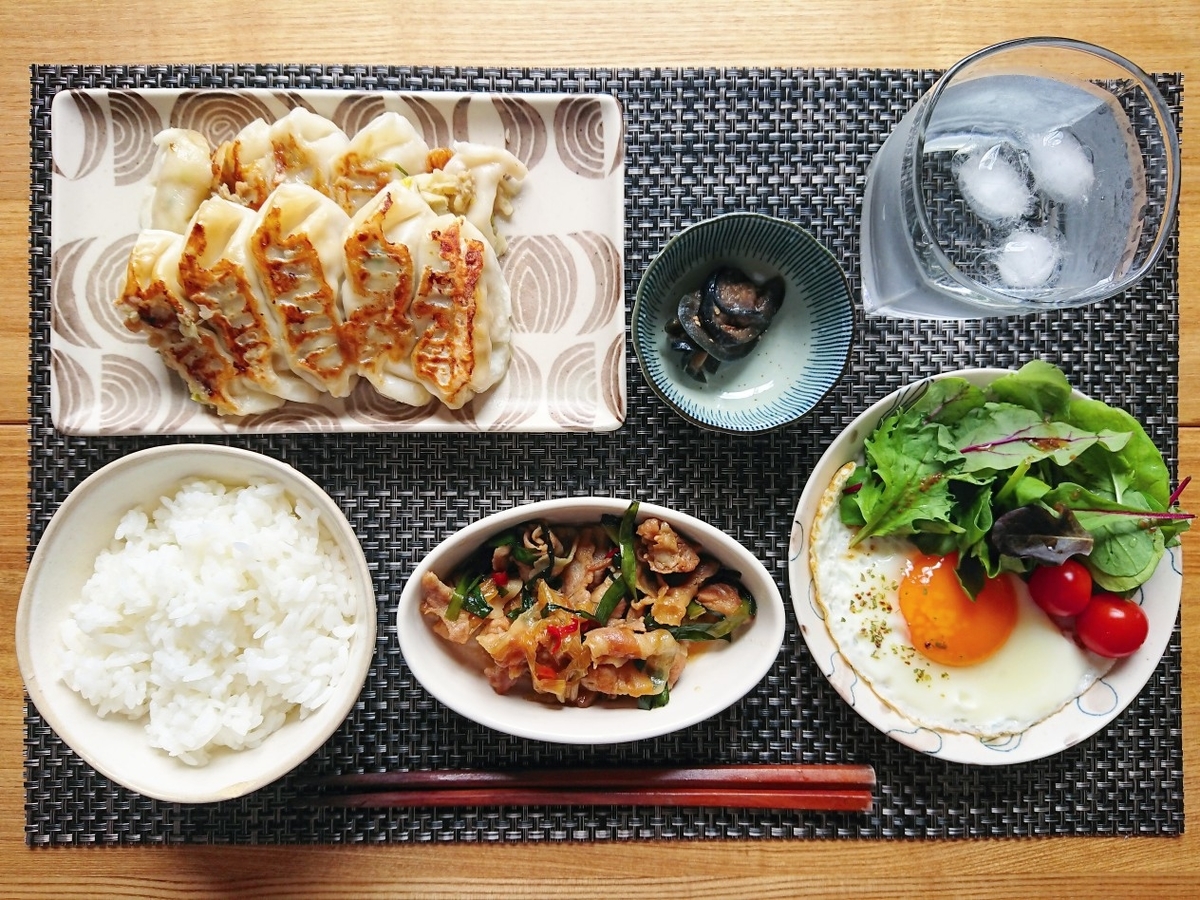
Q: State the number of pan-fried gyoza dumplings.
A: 10